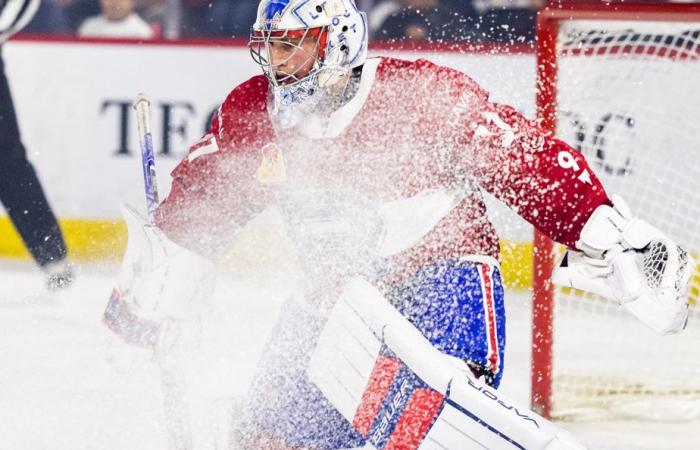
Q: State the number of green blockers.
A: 0